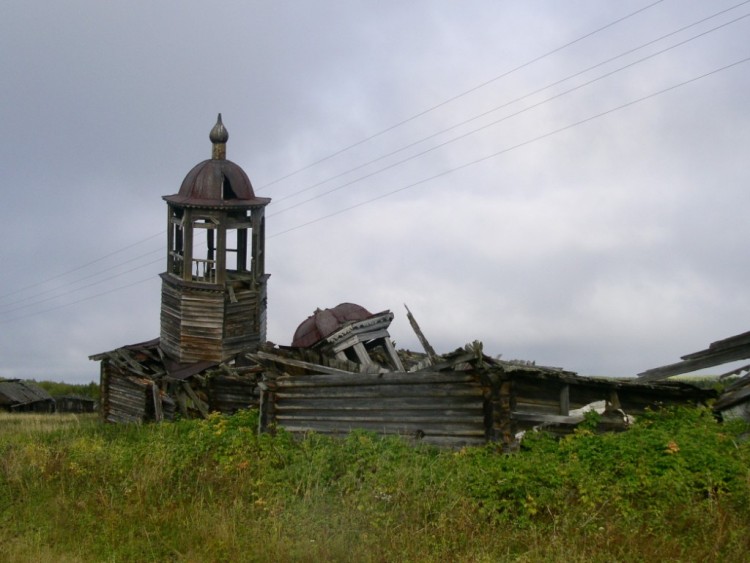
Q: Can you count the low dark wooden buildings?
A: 2